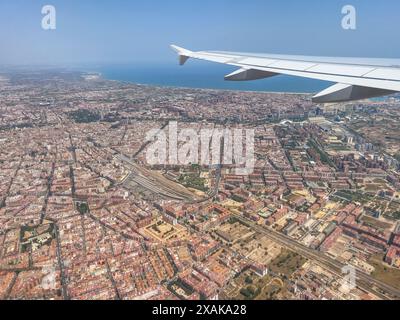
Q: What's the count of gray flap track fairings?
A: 2